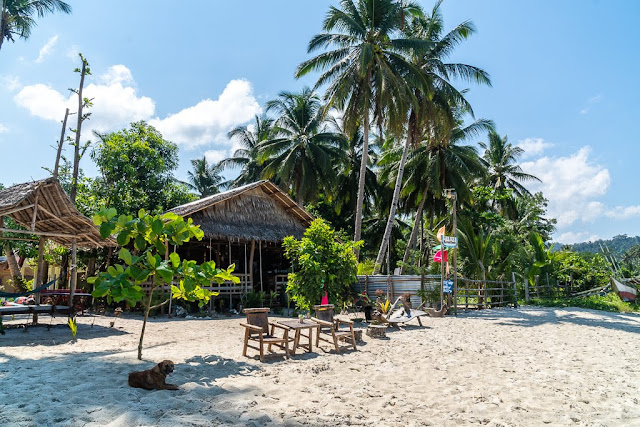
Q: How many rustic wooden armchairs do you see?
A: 2